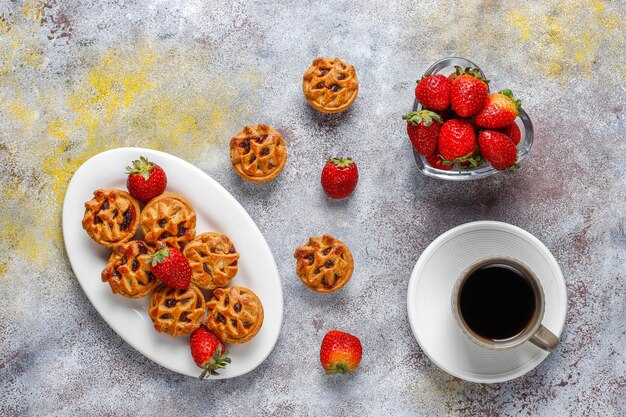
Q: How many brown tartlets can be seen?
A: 9